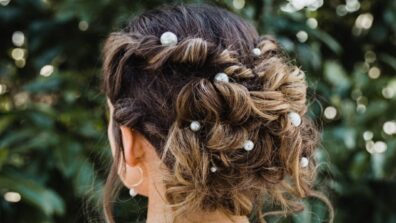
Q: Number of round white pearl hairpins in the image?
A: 8